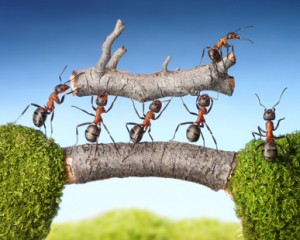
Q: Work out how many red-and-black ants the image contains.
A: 6